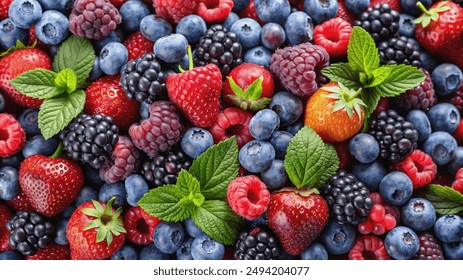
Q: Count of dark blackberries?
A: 10